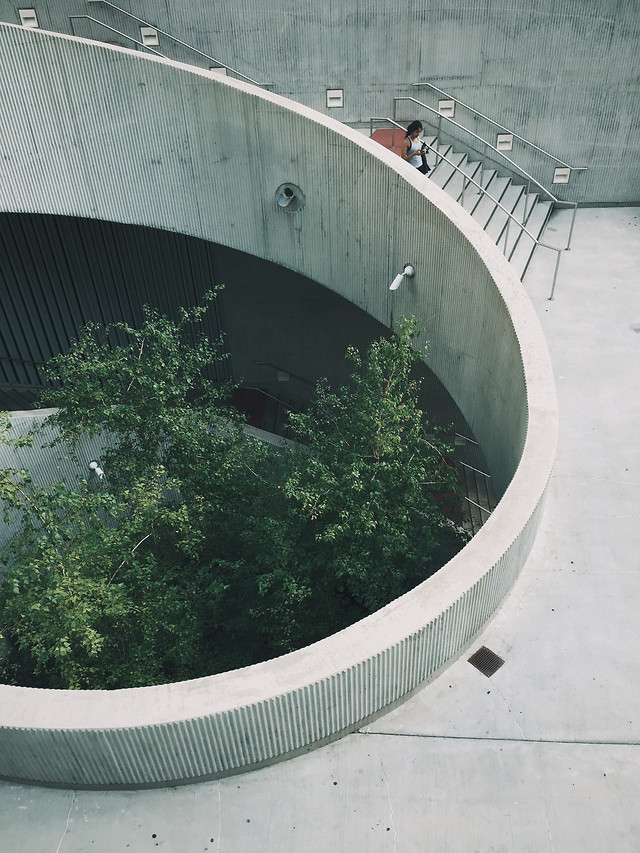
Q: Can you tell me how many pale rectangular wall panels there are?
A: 7